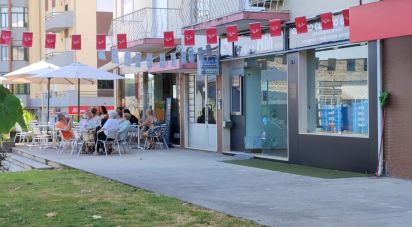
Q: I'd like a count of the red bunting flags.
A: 15